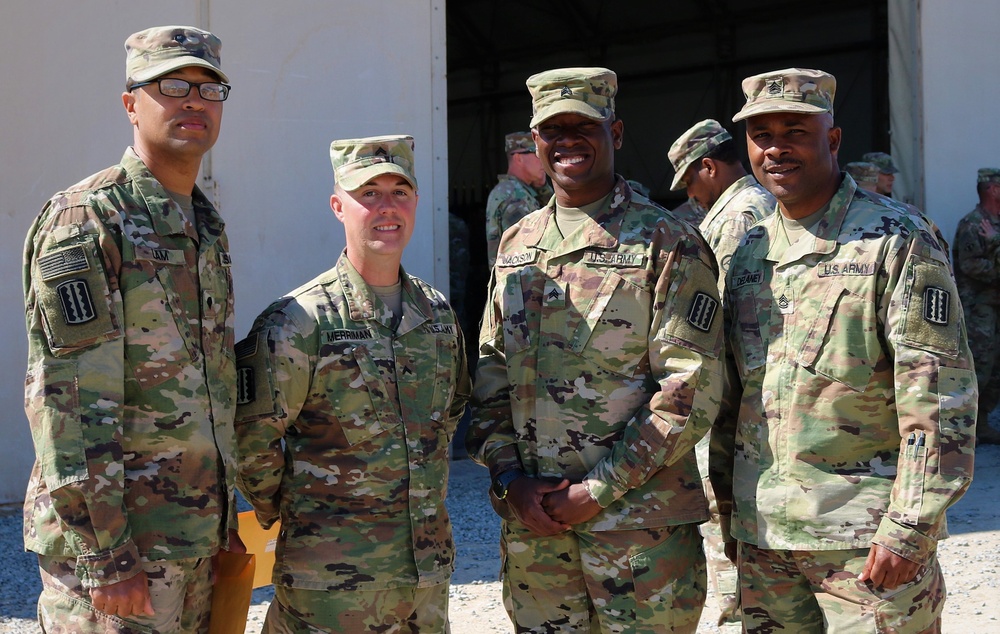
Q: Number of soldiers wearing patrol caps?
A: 9